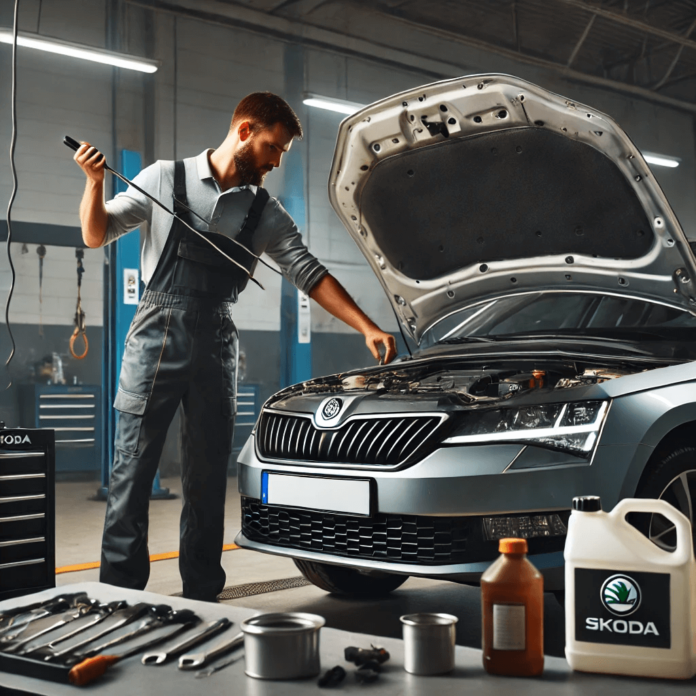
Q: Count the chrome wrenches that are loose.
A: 2